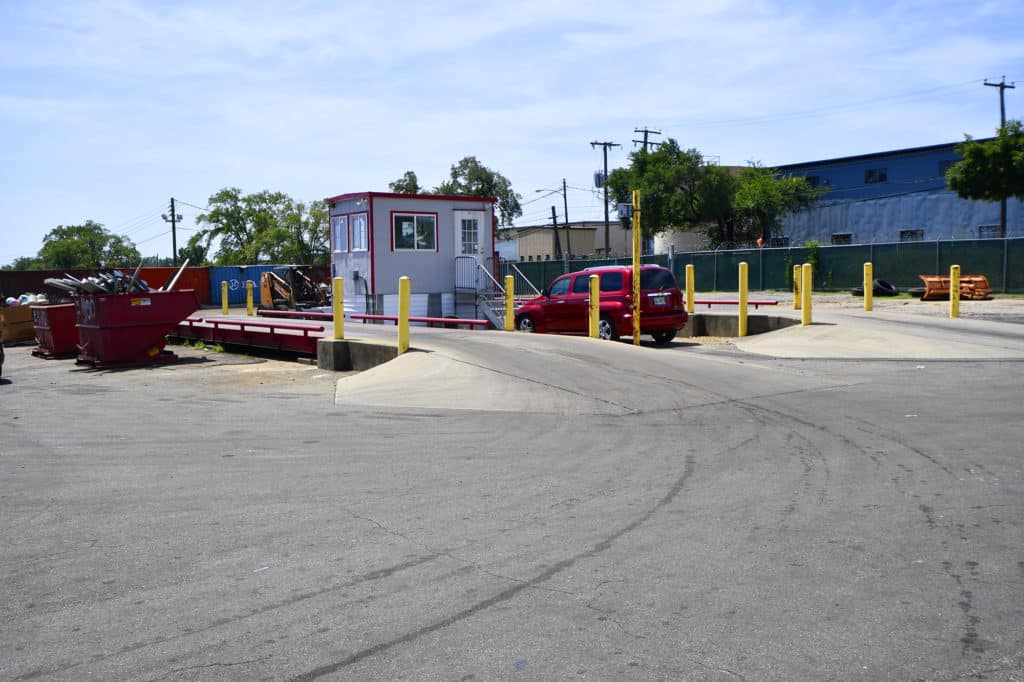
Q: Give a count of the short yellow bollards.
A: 12